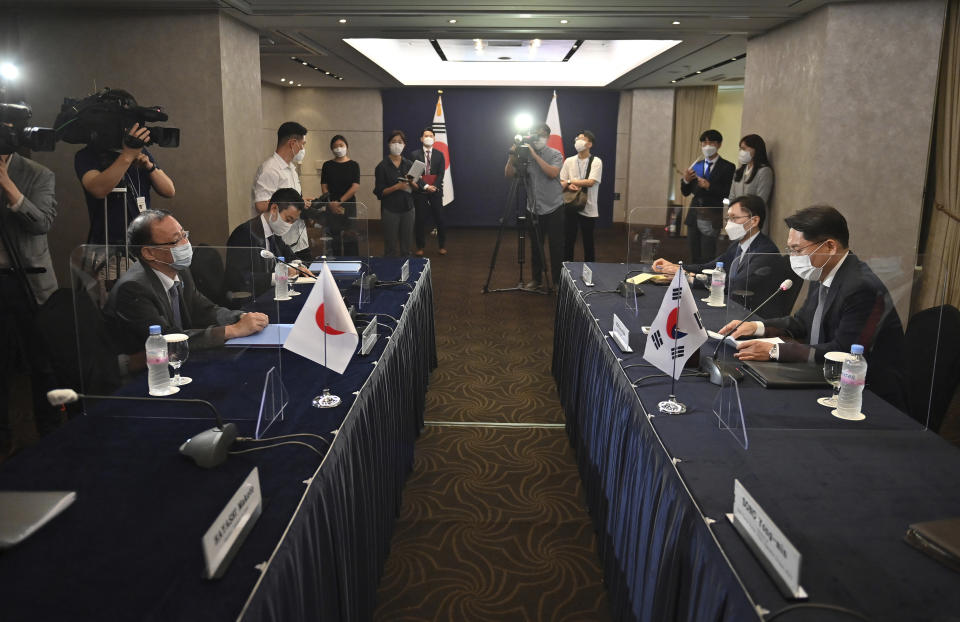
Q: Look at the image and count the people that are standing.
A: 10